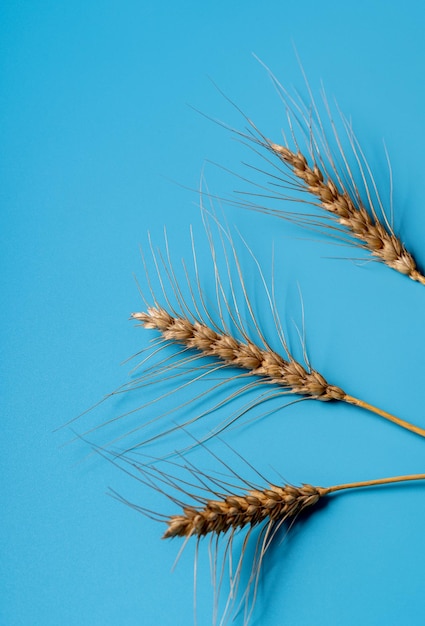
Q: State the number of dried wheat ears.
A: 3